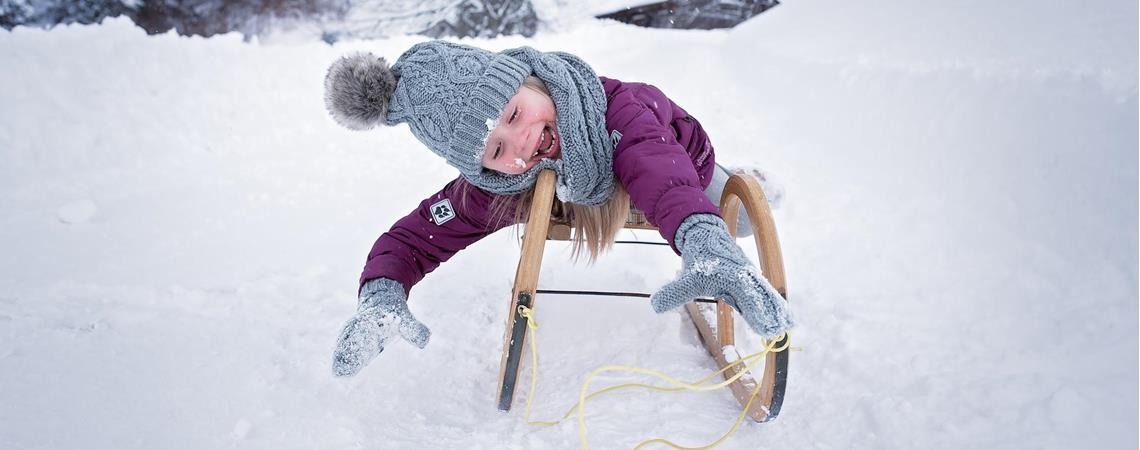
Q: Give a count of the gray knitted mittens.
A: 2